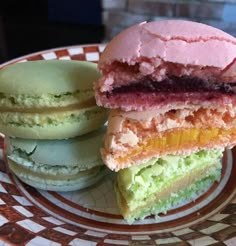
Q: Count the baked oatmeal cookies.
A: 0